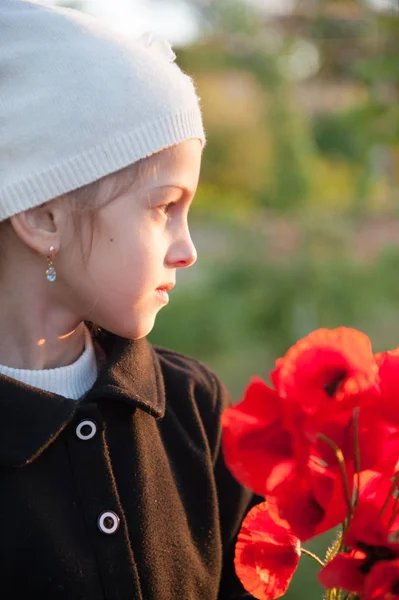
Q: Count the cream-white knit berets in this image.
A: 1